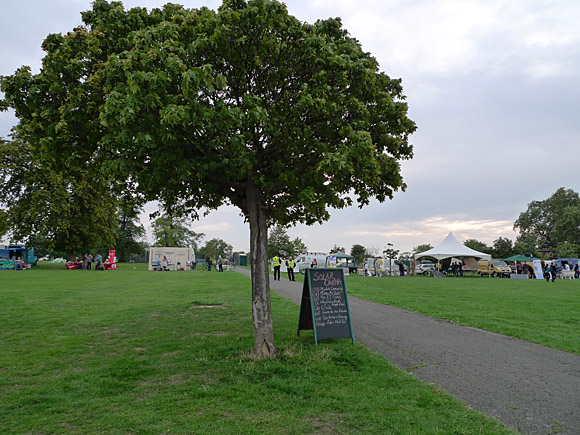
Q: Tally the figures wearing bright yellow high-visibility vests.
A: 2